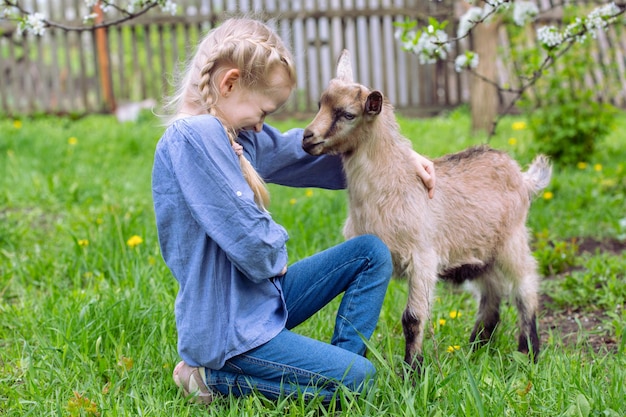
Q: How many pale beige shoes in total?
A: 1